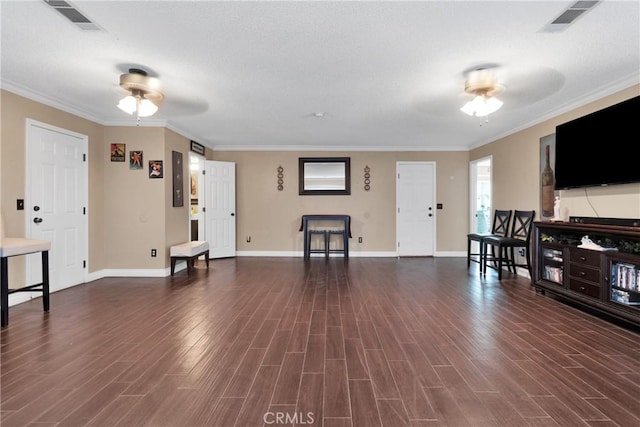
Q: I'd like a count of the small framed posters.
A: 3